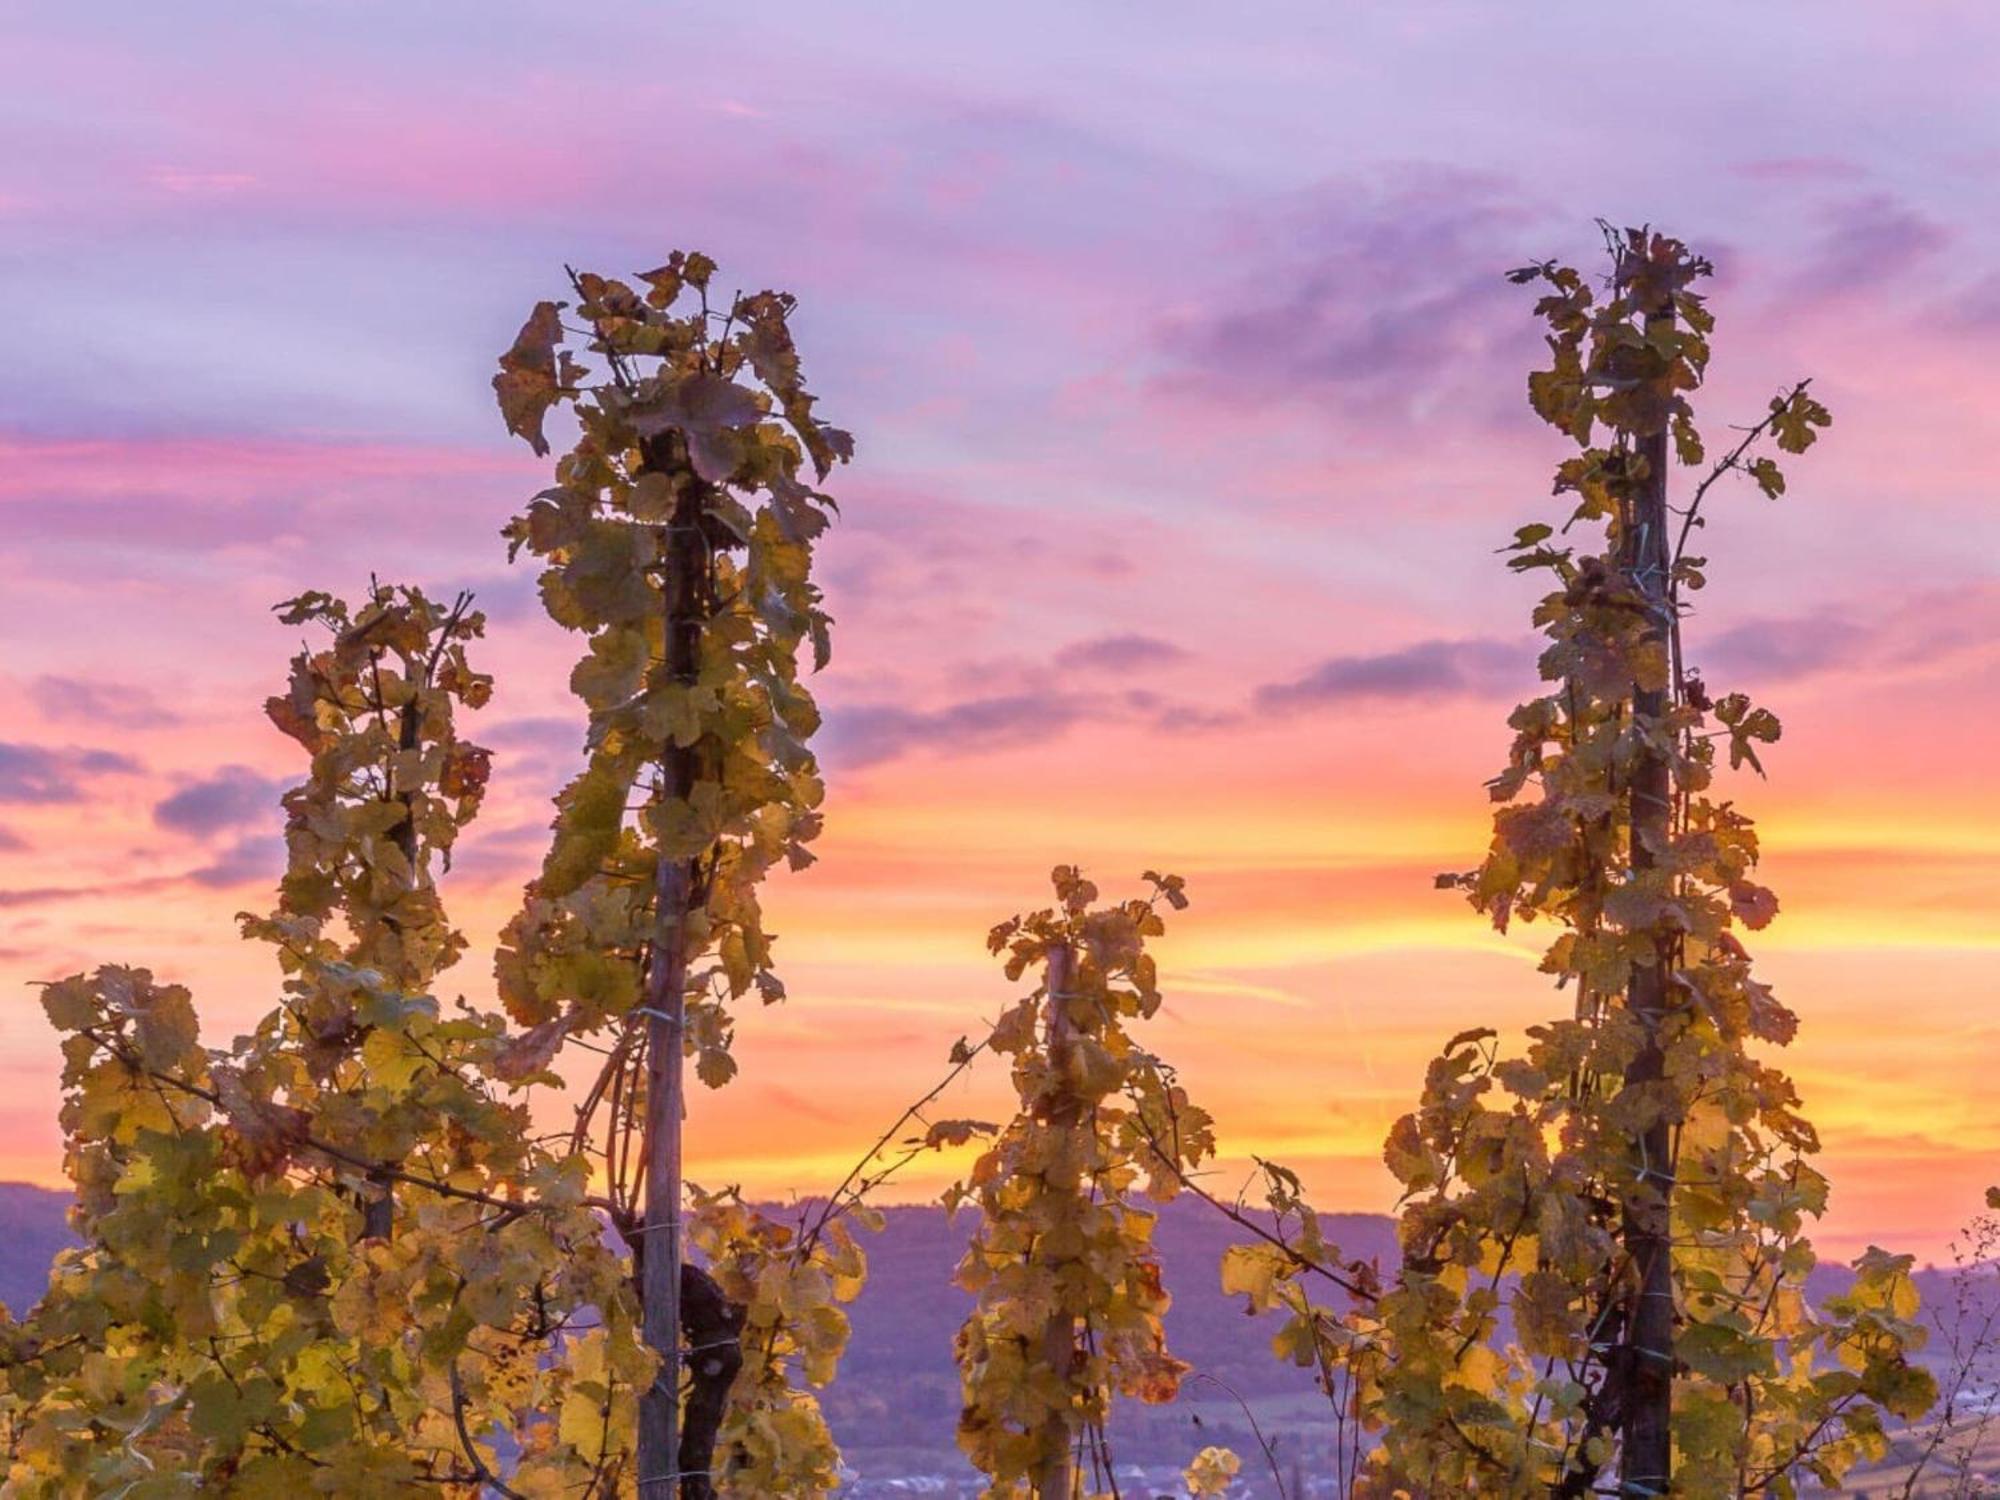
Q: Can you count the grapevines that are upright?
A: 4